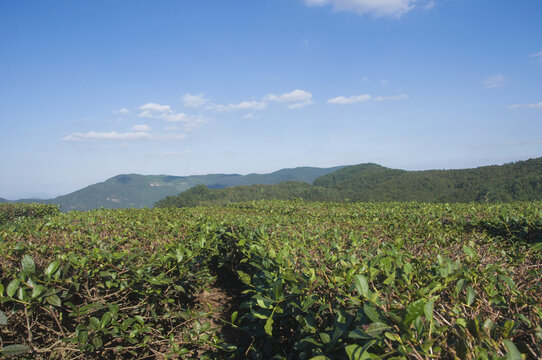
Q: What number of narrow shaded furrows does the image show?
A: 1